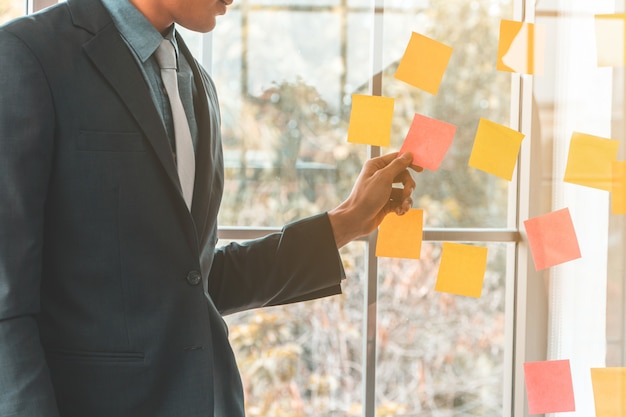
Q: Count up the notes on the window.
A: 13